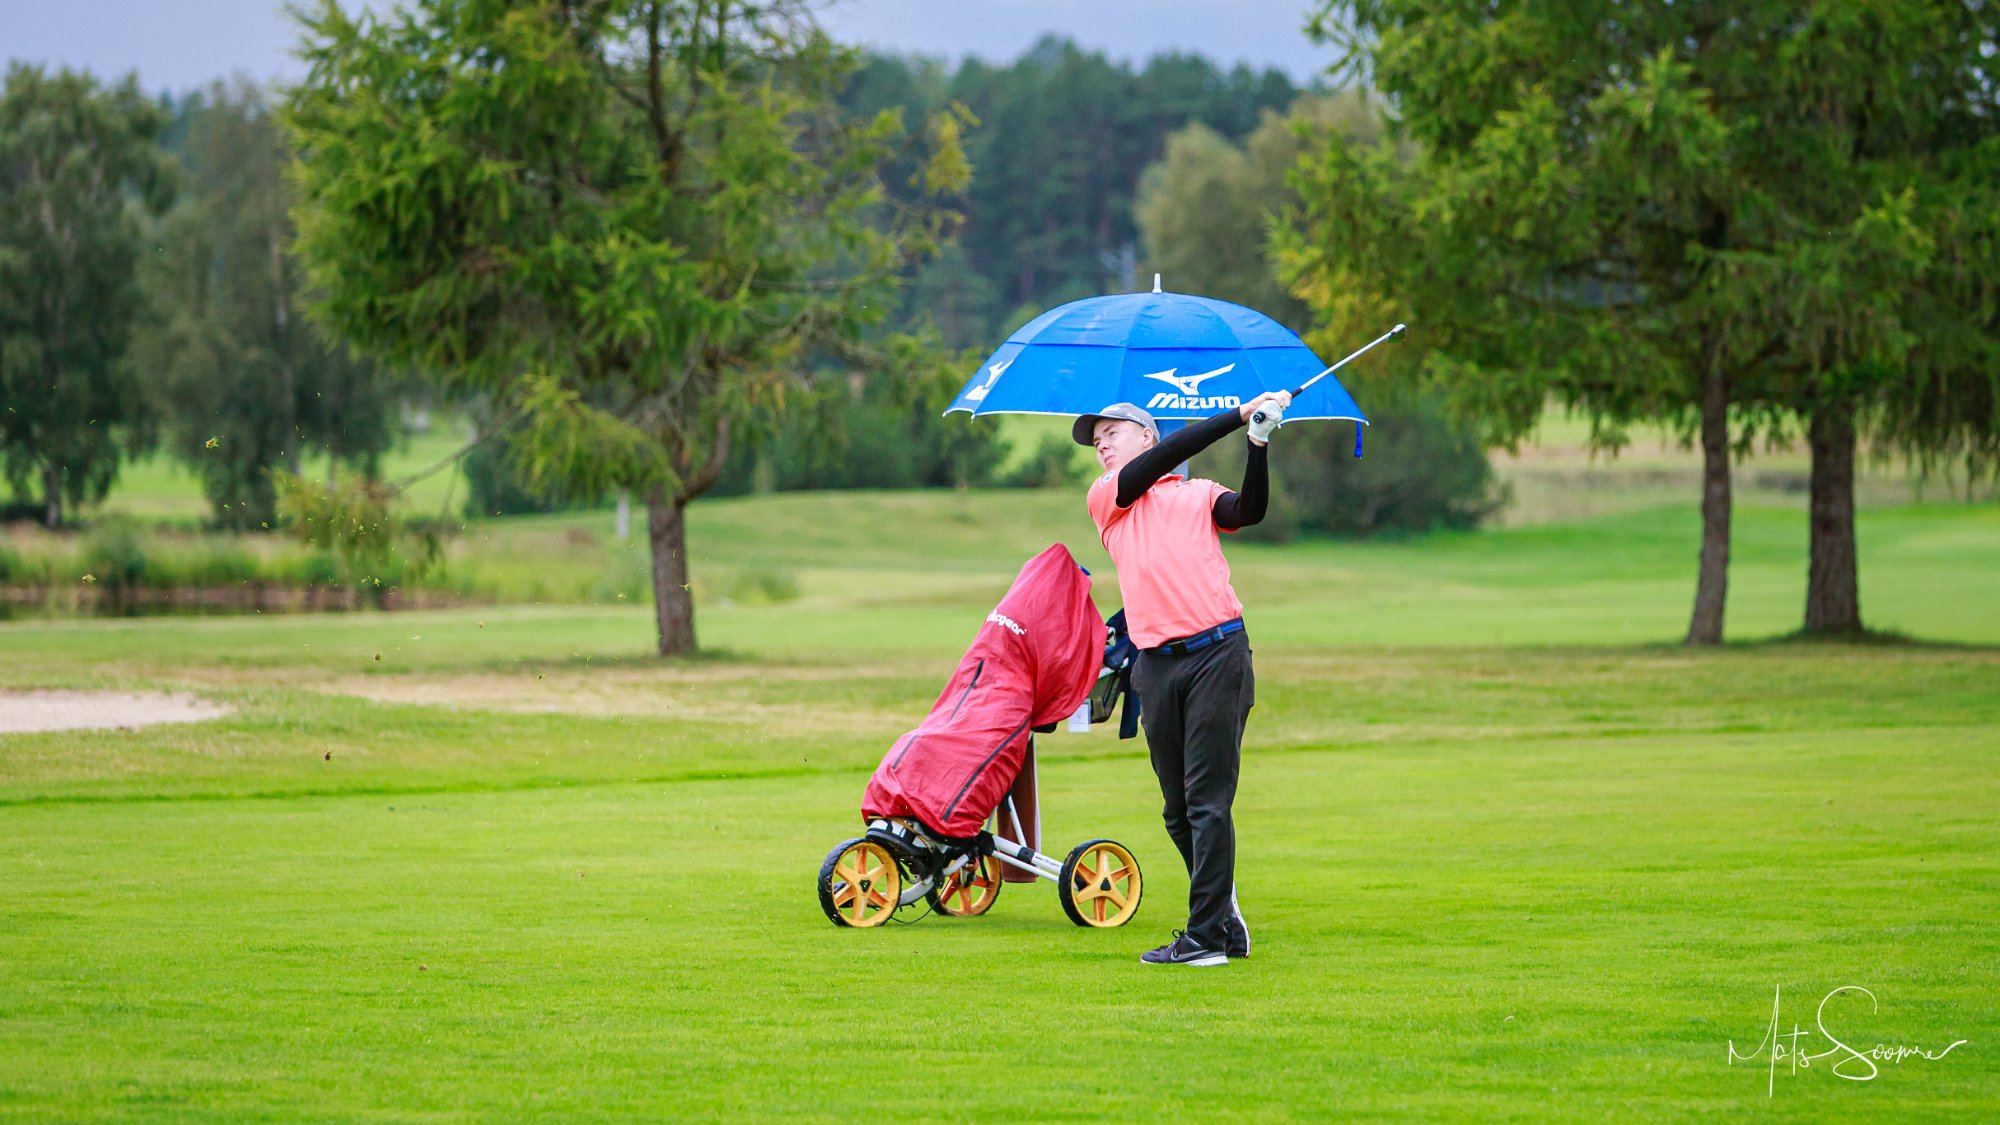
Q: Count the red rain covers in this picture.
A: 1